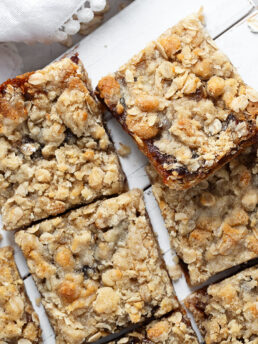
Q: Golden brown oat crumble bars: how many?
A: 7